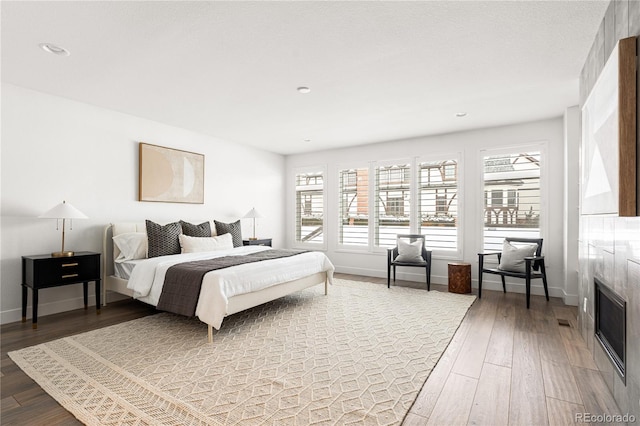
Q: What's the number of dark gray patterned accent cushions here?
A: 3